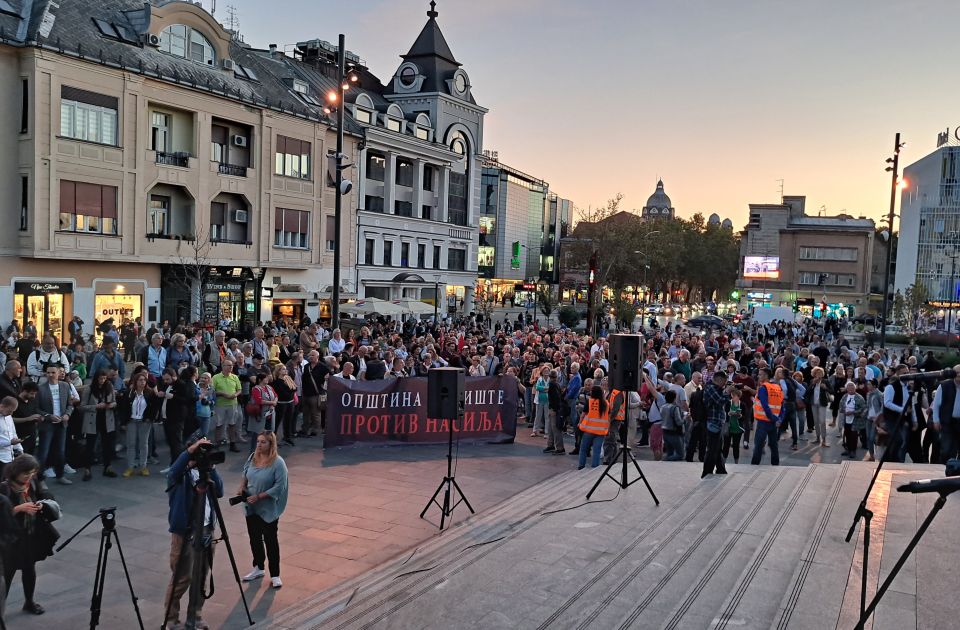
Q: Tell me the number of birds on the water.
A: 0